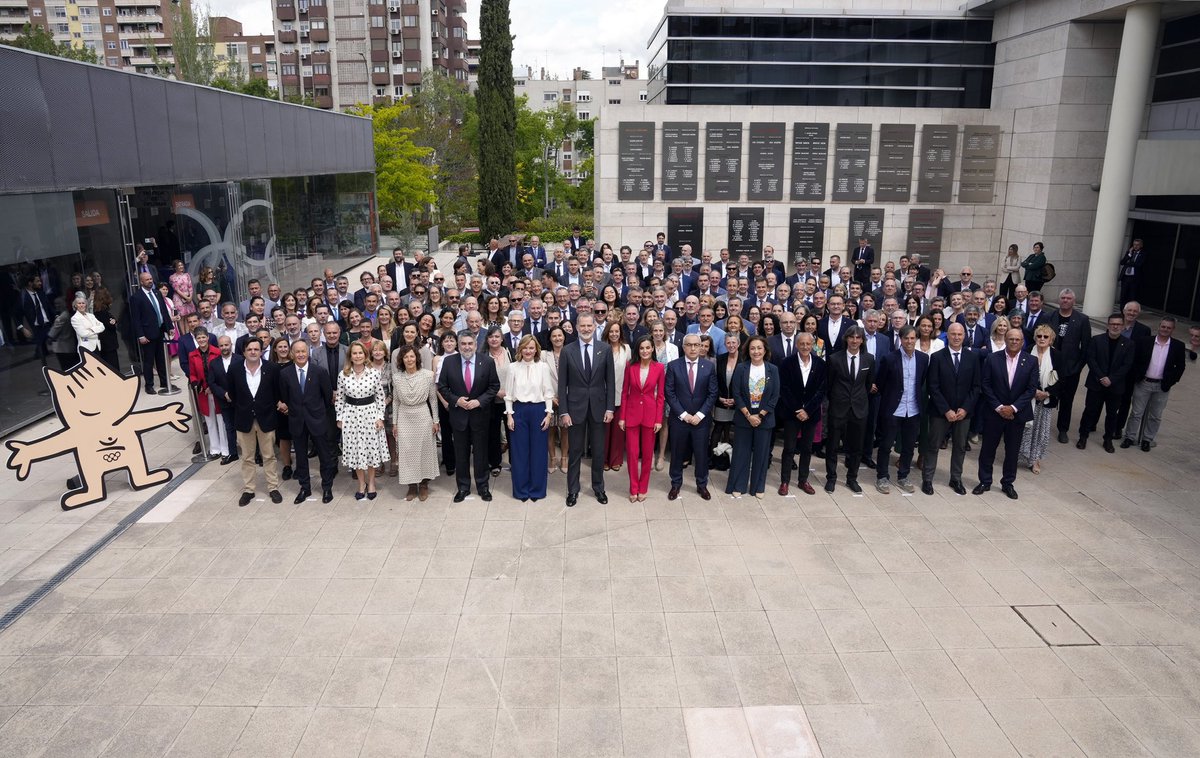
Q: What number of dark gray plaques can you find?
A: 14